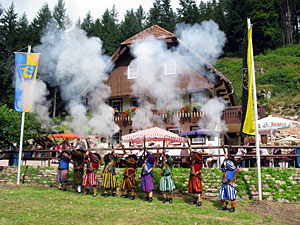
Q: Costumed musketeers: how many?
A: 9